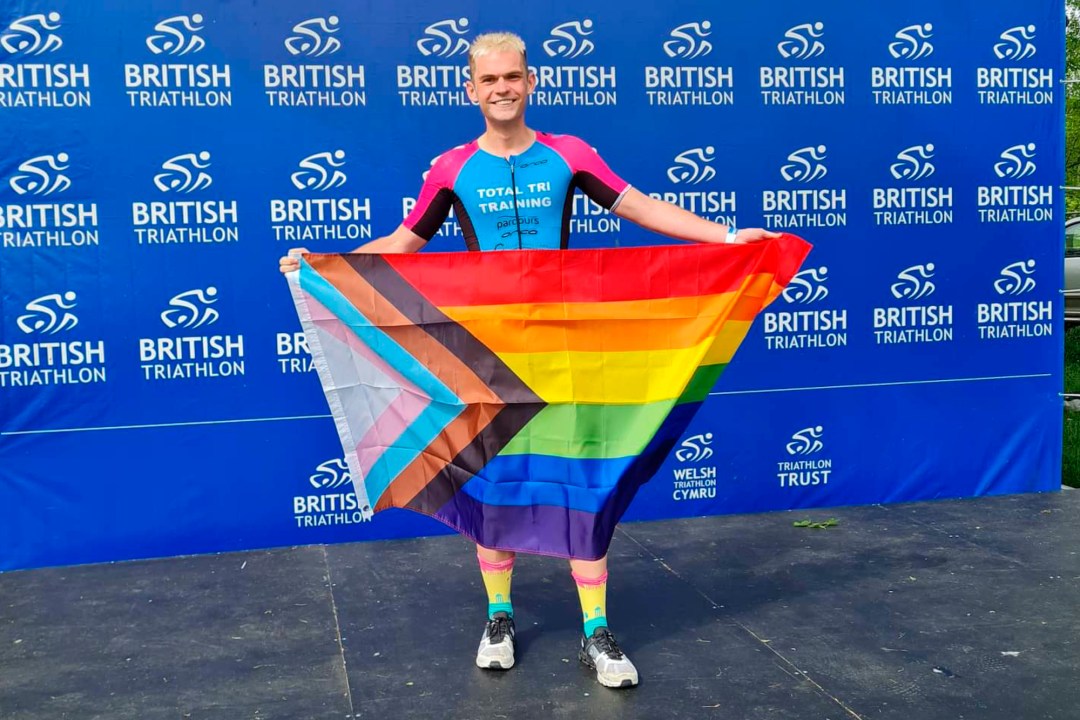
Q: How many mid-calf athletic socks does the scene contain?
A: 2